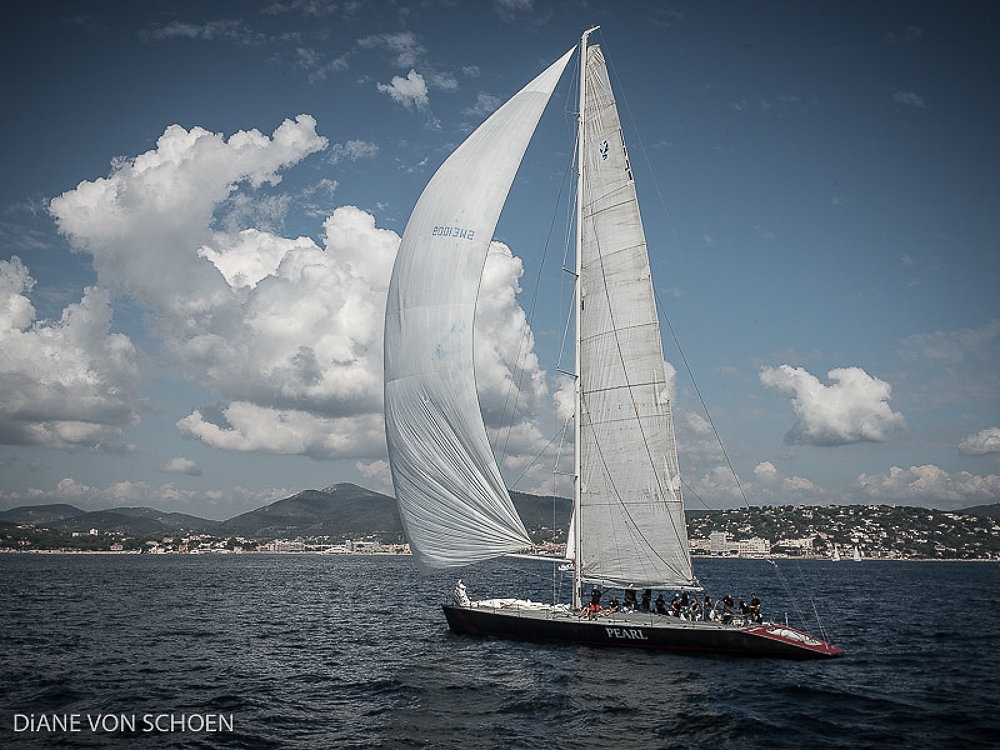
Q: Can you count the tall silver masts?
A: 1